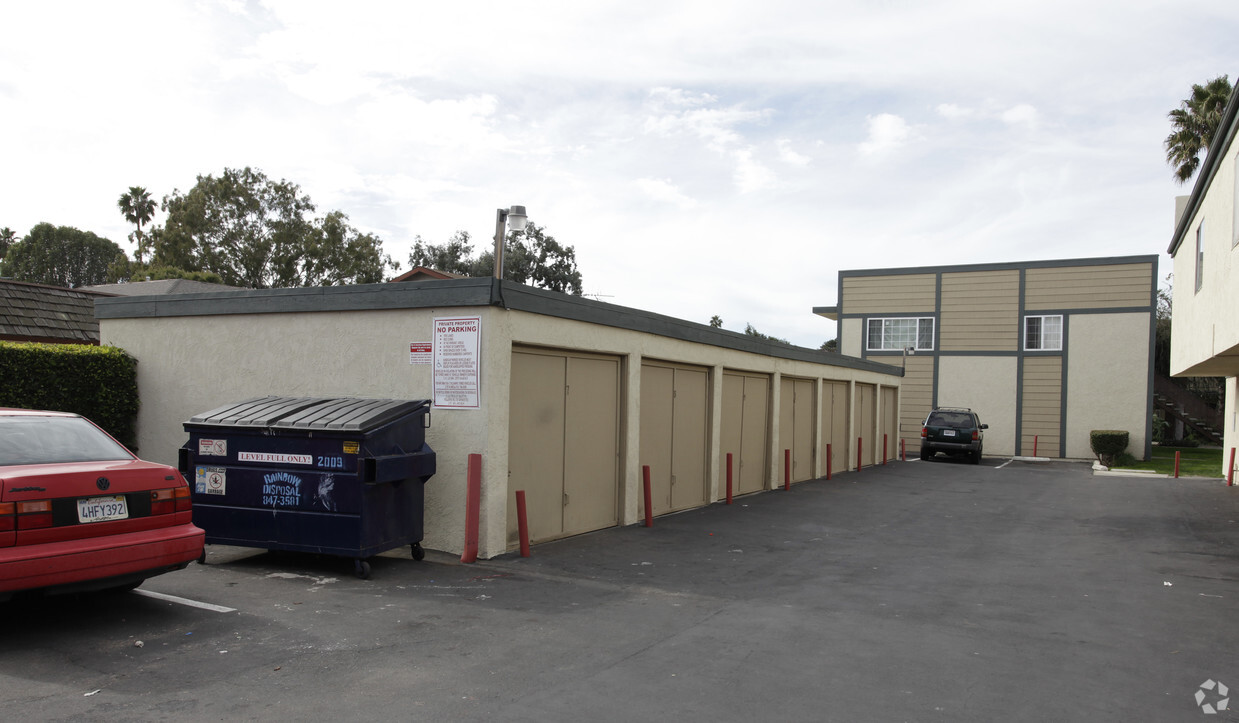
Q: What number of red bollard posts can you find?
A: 12